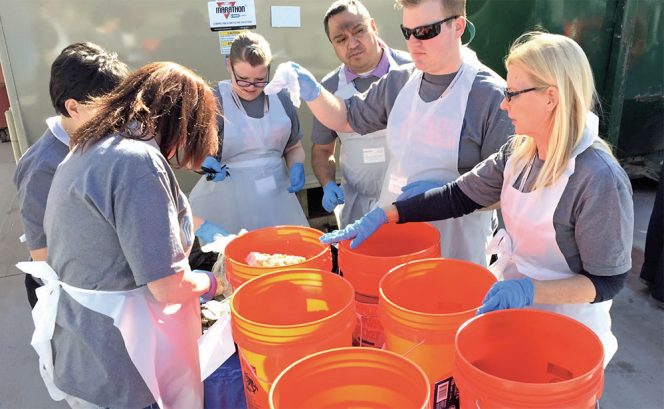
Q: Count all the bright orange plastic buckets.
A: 6